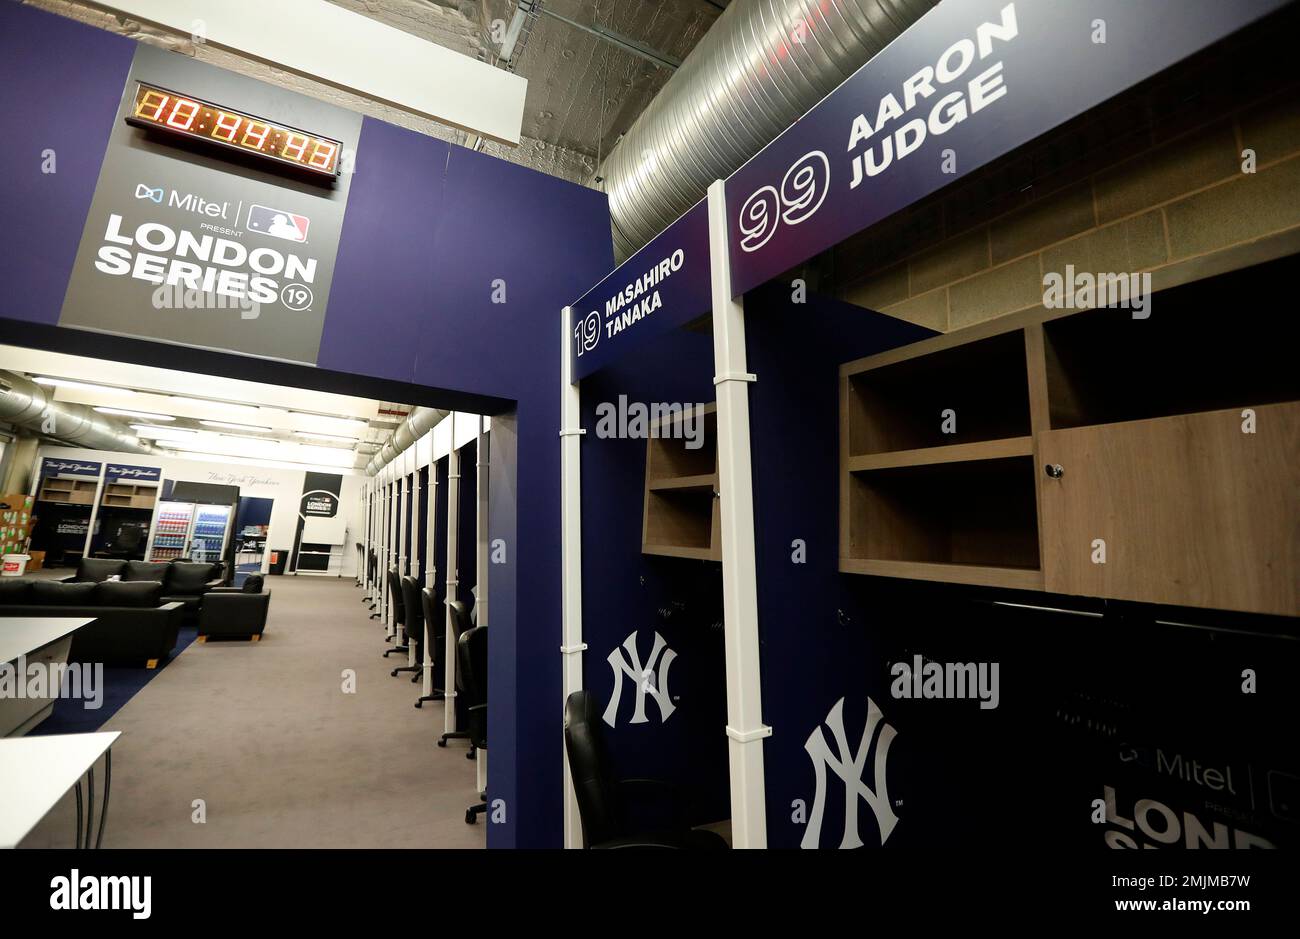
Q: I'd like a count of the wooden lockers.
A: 4